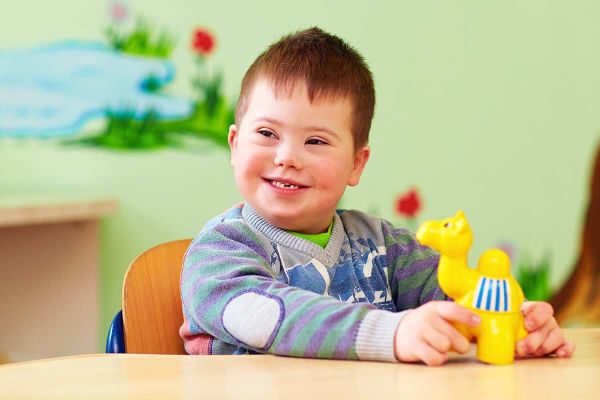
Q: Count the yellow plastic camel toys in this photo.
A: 1